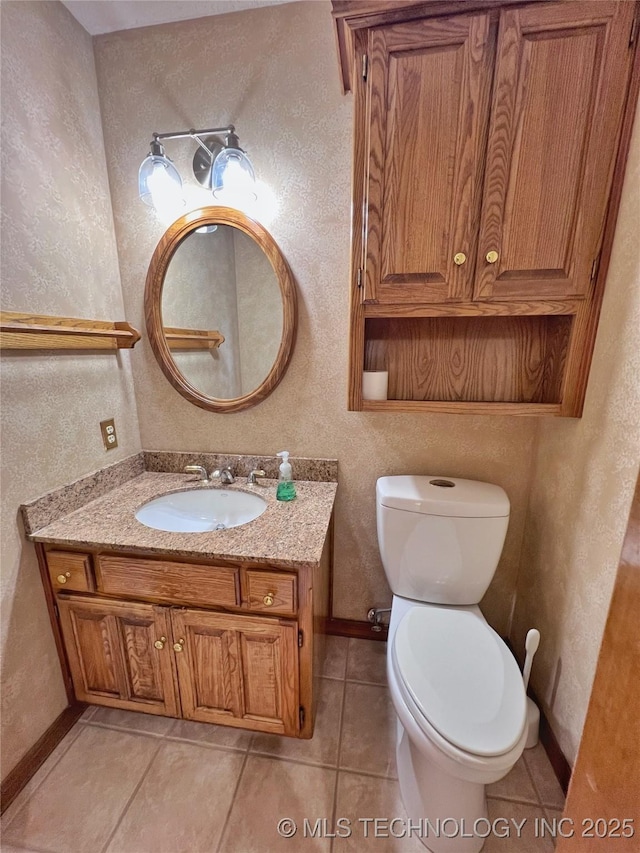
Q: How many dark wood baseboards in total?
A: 3